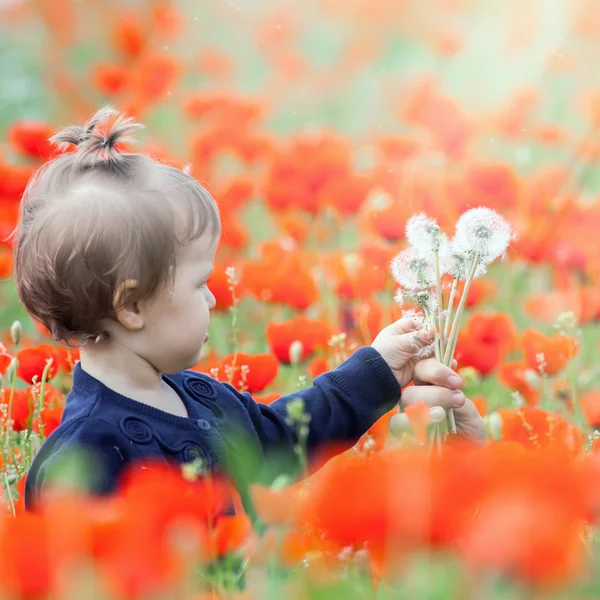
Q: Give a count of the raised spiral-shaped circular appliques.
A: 3